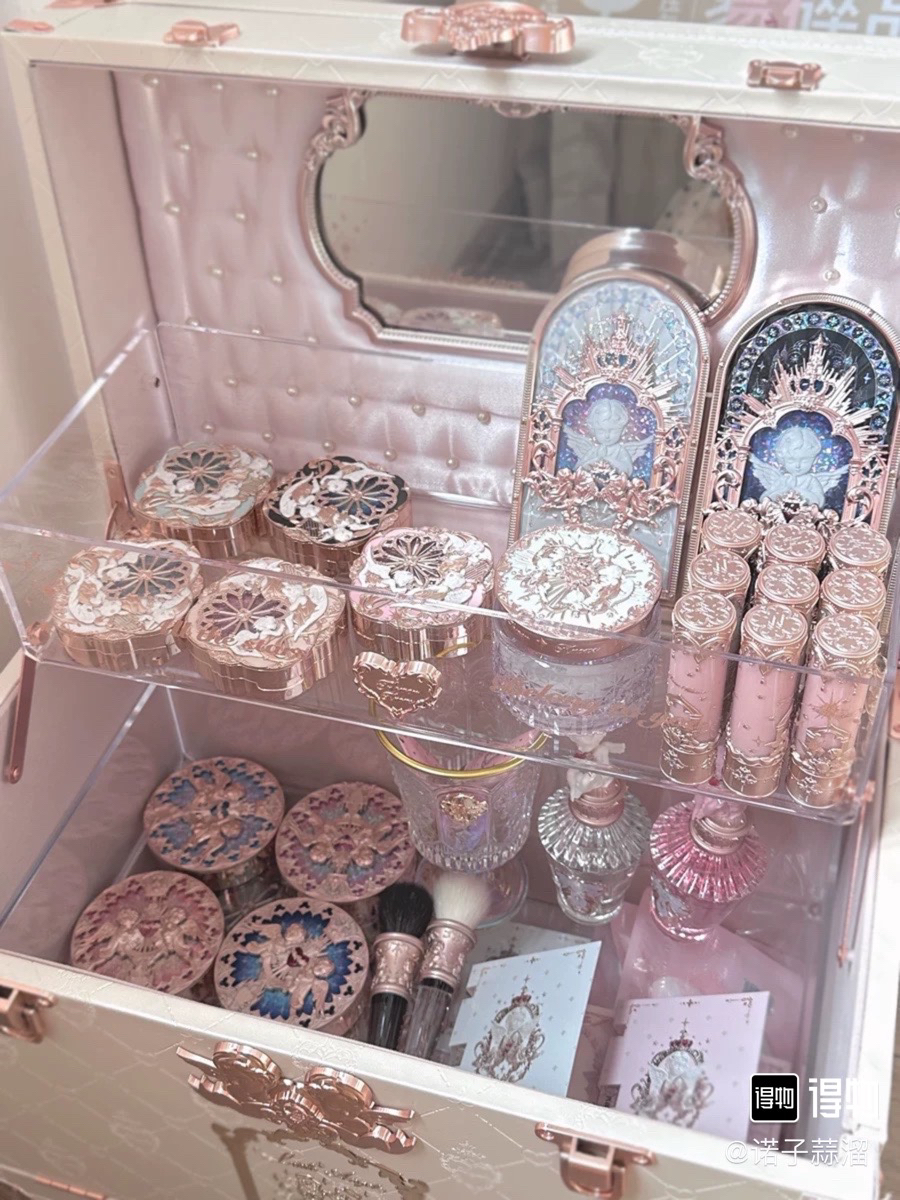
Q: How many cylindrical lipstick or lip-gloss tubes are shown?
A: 9